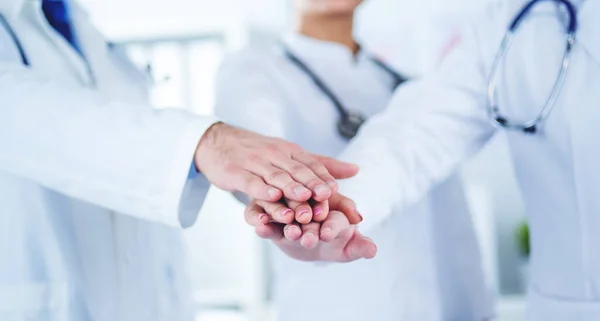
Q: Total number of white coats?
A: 3